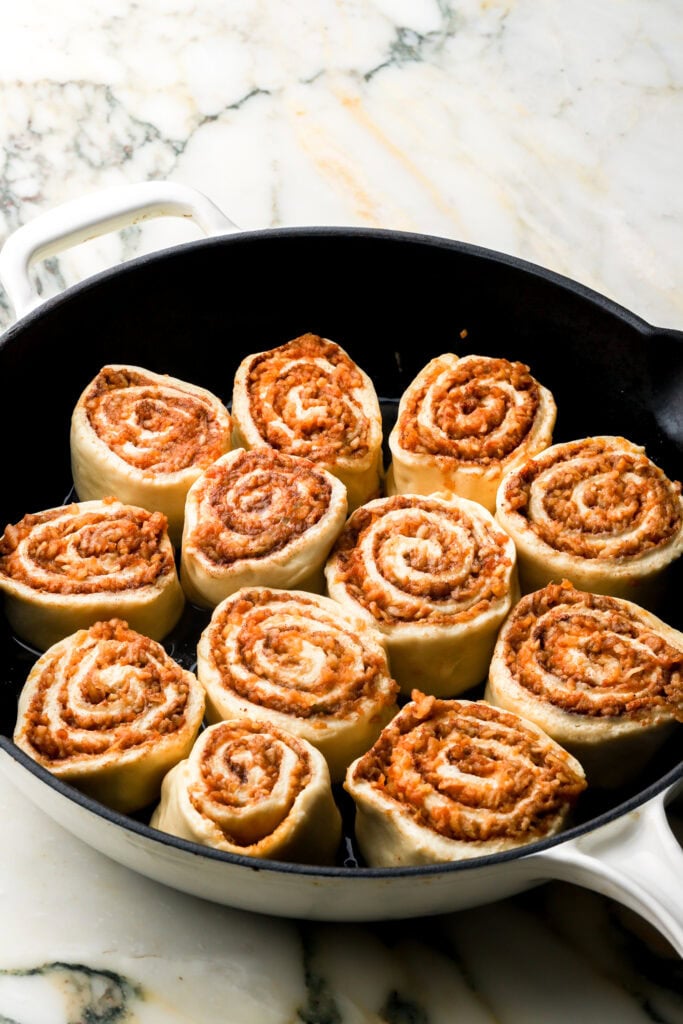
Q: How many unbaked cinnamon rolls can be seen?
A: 12